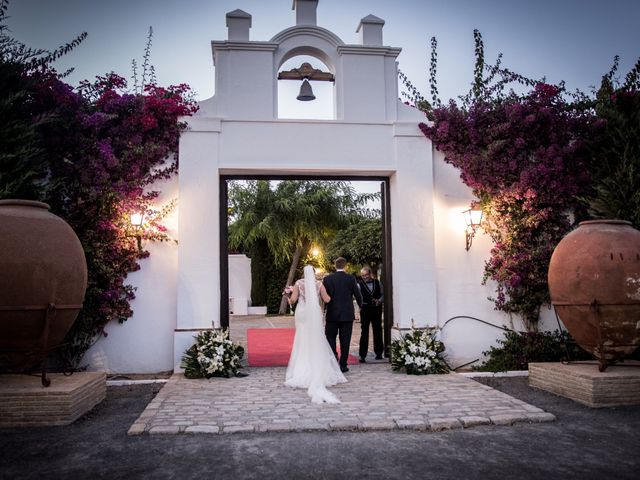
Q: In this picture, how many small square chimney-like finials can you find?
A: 3